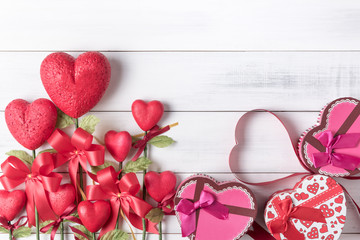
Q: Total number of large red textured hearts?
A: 2